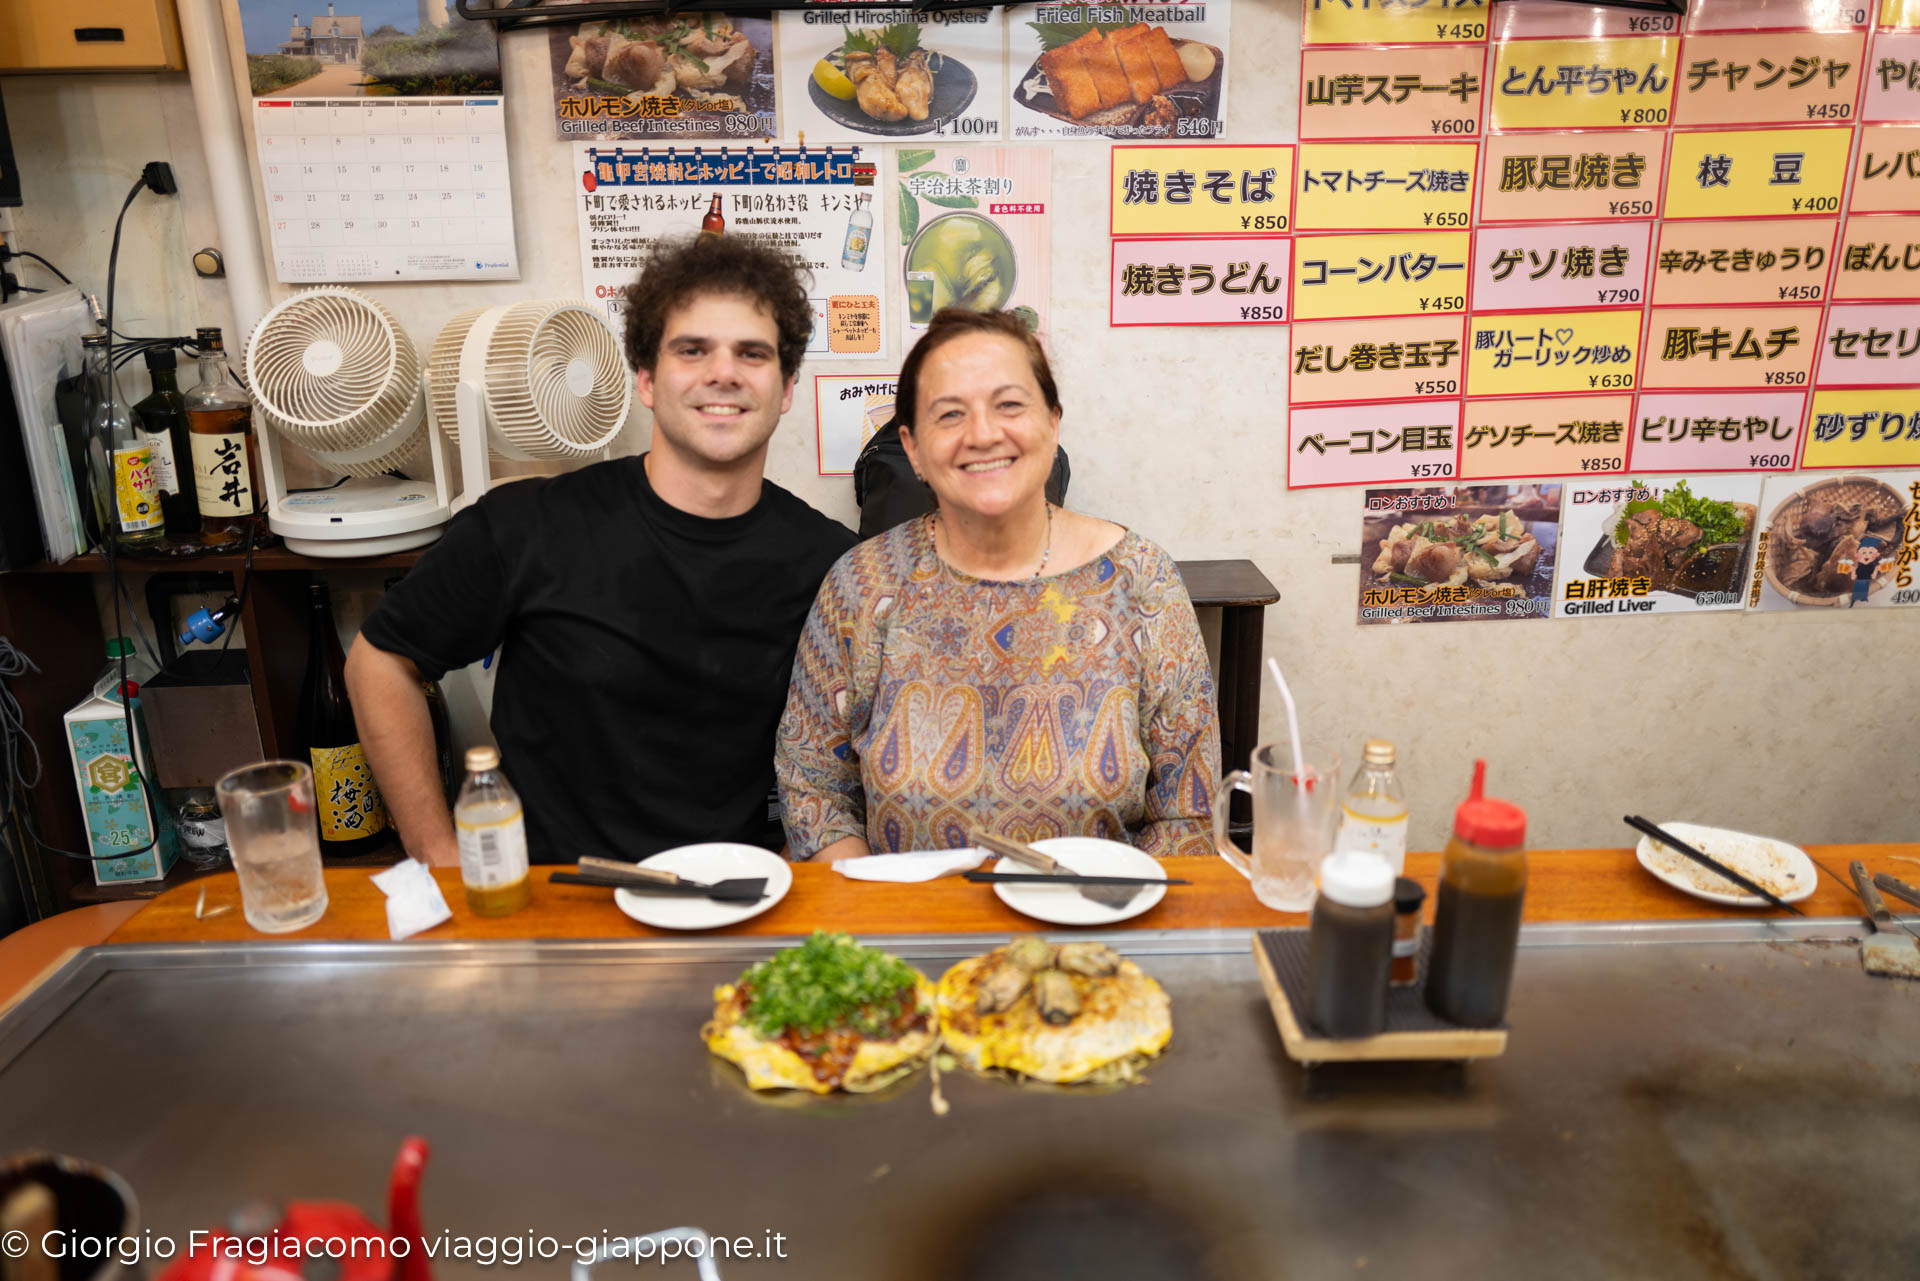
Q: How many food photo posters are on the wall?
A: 6